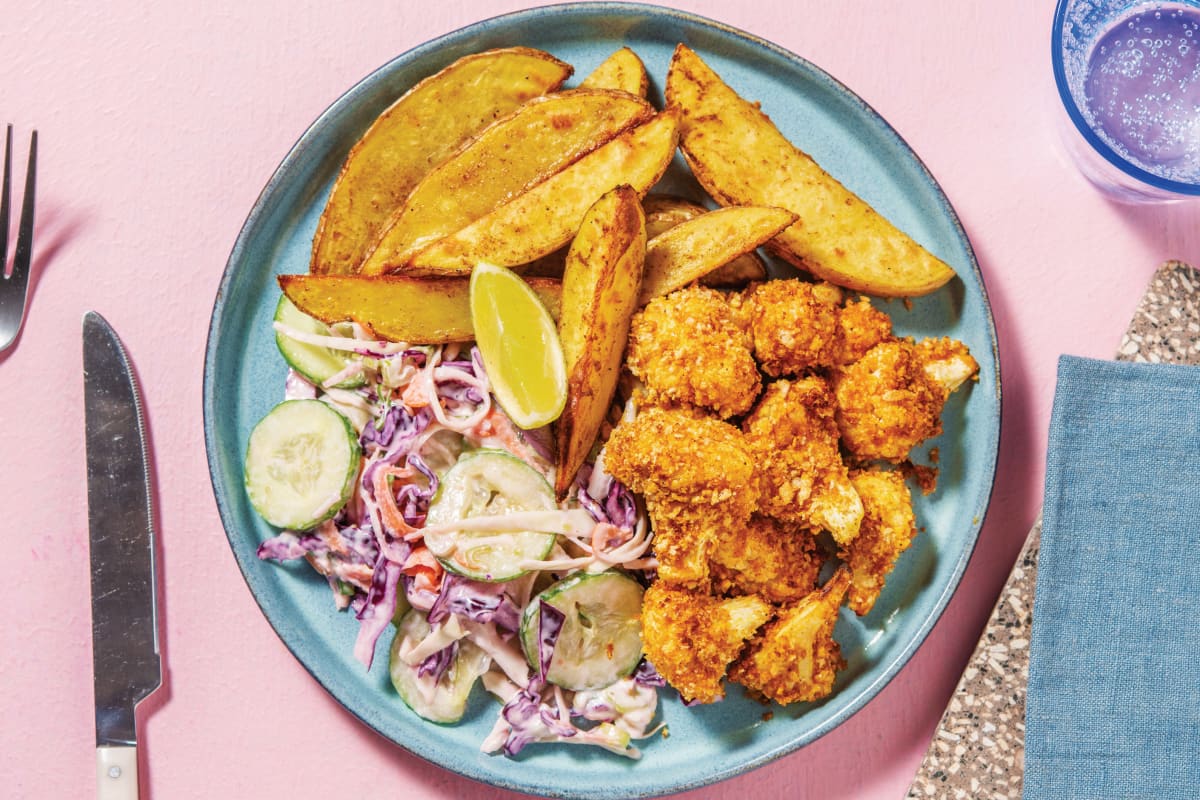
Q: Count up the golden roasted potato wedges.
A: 9